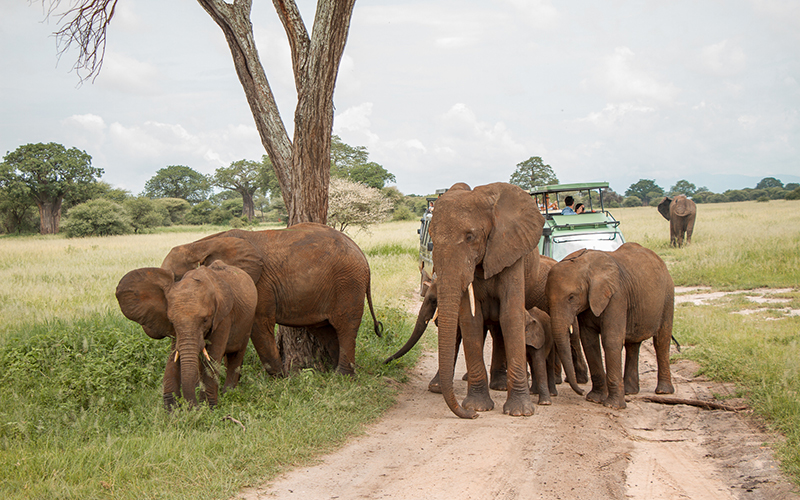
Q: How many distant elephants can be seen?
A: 1